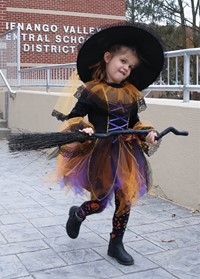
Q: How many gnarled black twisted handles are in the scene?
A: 1